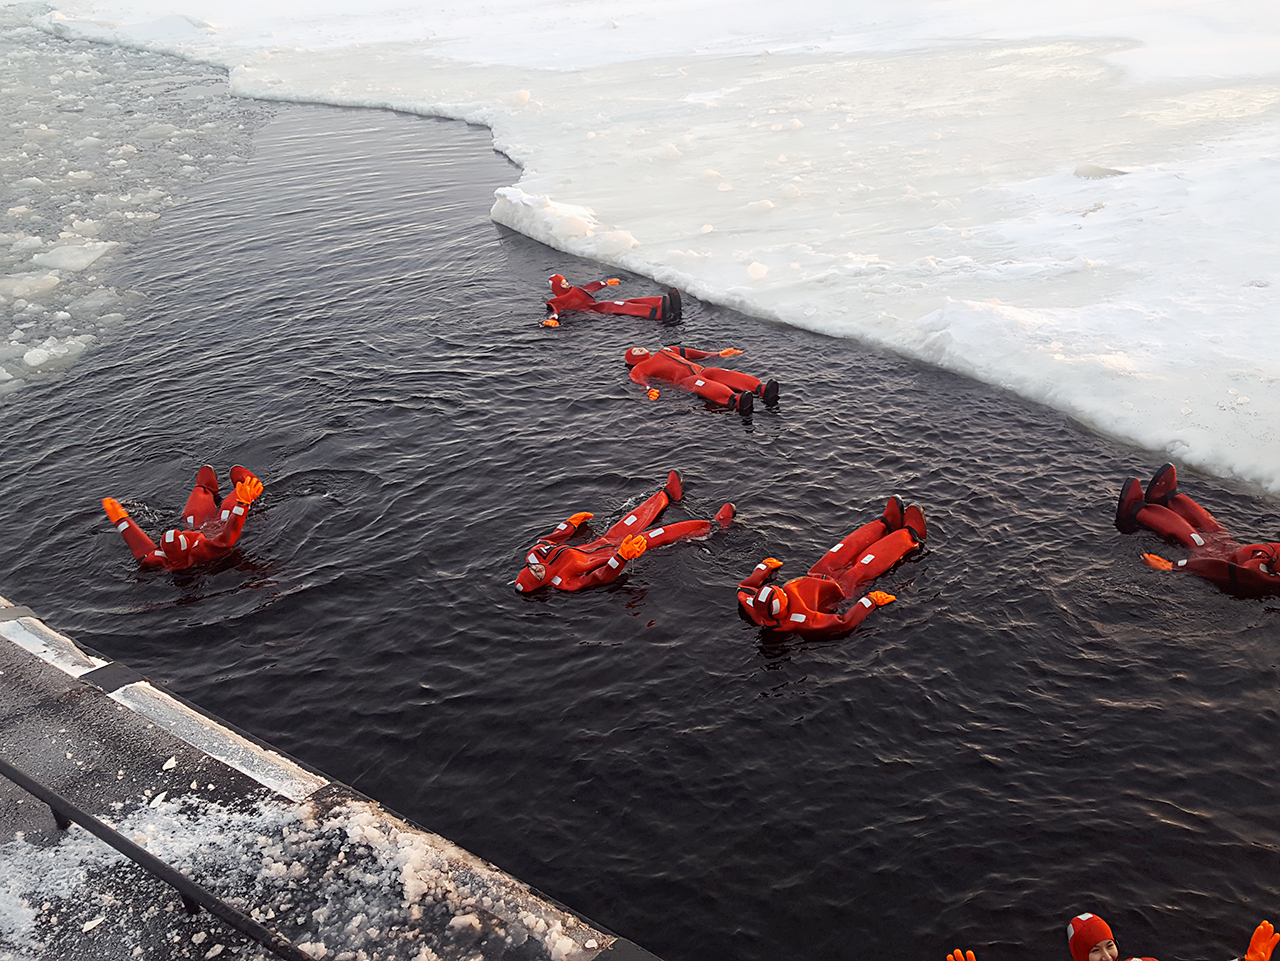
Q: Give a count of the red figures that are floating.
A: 7